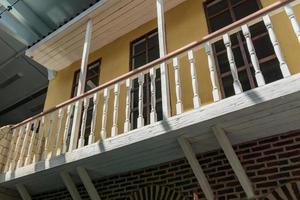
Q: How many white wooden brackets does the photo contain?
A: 5